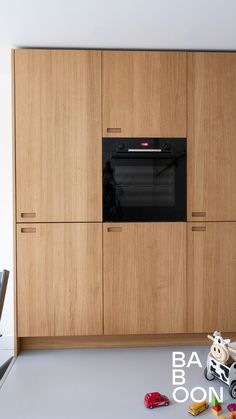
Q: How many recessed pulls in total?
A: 6